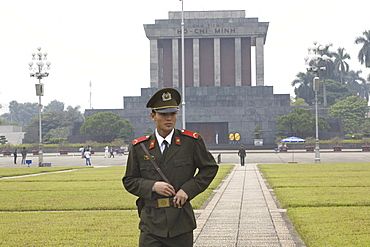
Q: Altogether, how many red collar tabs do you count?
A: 2